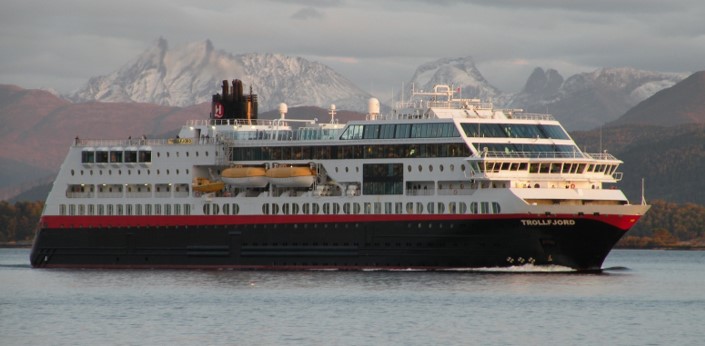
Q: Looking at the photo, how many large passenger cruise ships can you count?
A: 1